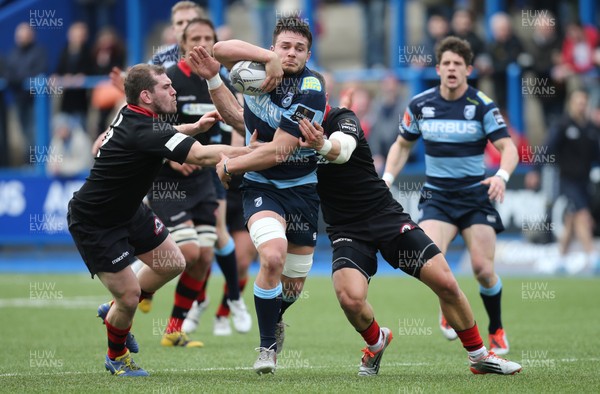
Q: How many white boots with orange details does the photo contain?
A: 4